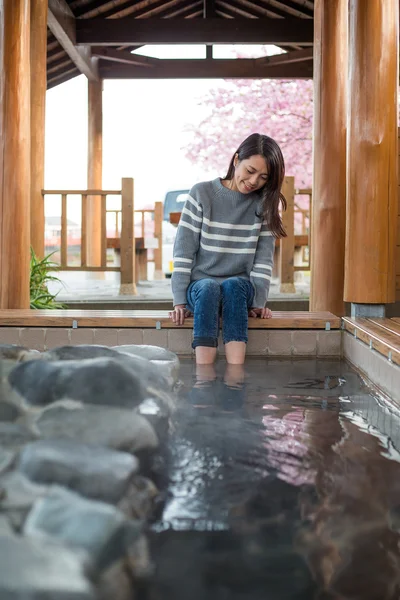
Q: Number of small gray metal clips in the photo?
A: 7